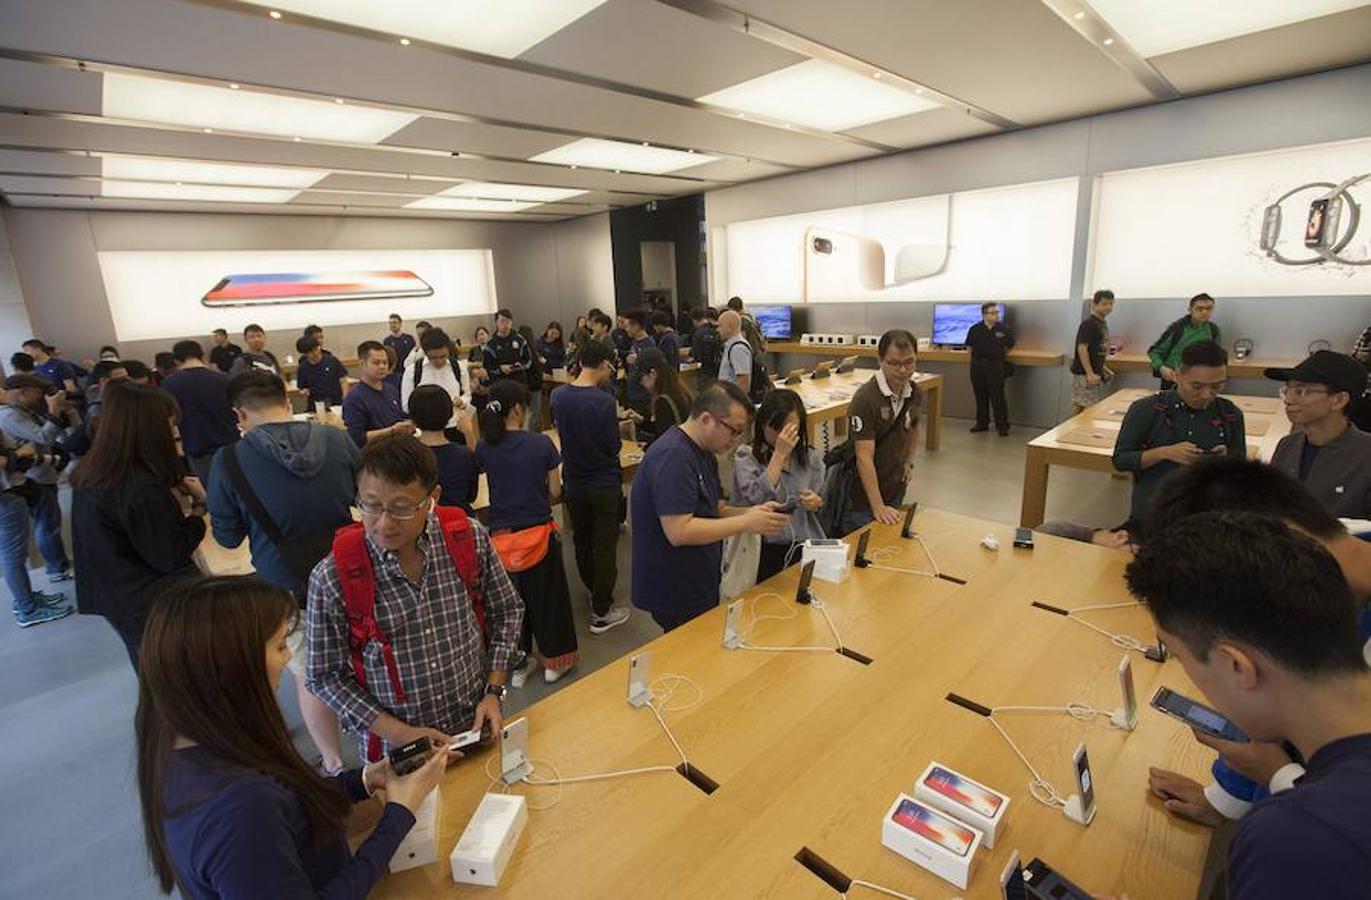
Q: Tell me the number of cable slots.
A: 6